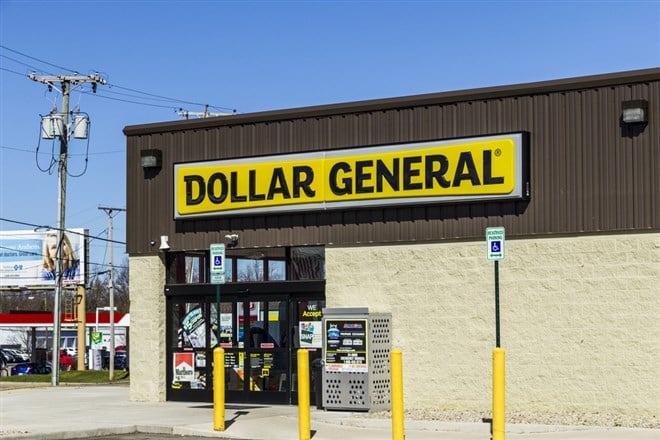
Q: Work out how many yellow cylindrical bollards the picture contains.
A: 4